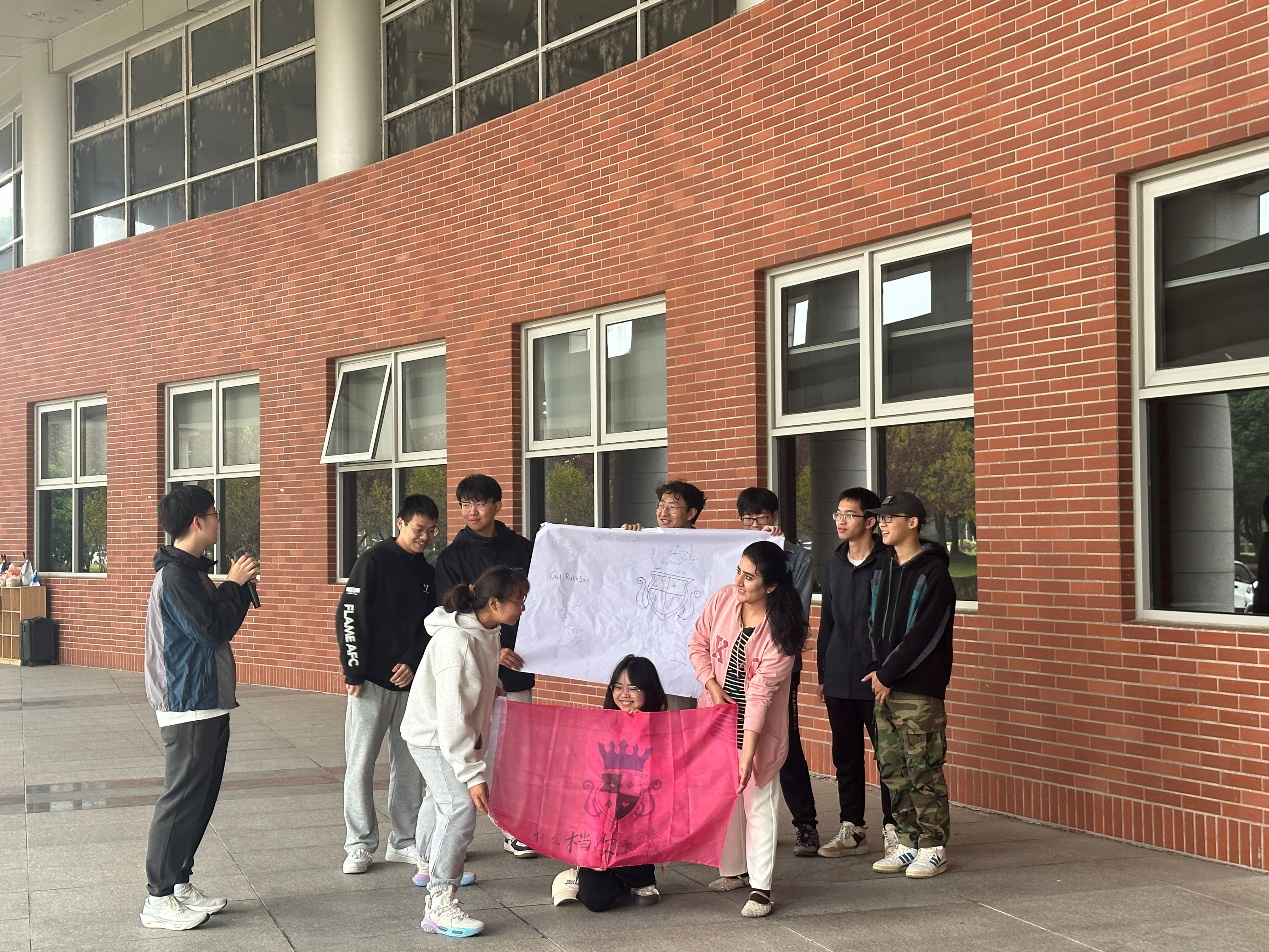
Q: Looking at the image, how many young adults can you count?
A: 10